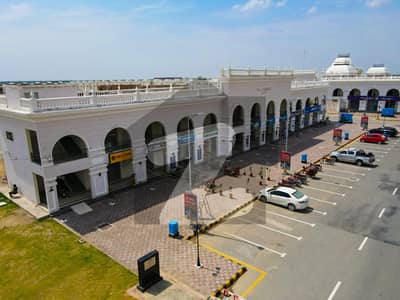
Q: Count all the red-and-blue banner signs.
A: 4